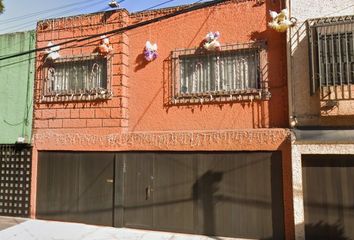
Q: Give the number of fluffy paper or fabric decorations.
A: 5